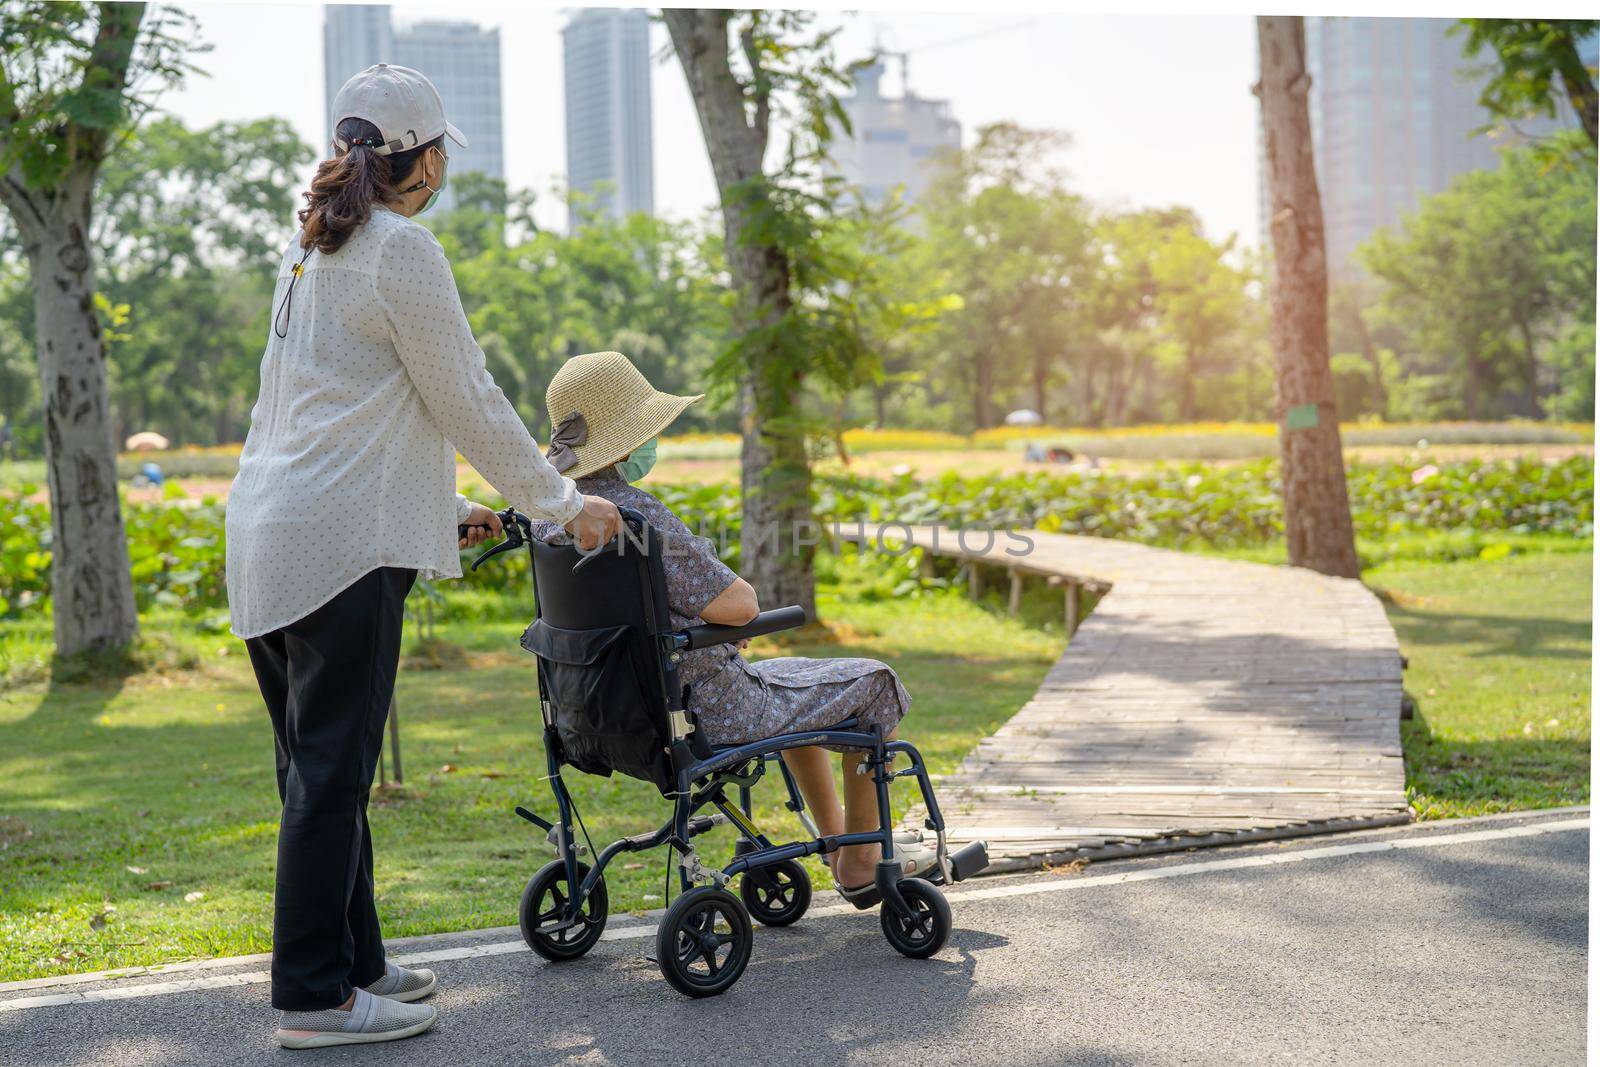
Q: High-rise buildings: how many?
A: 5